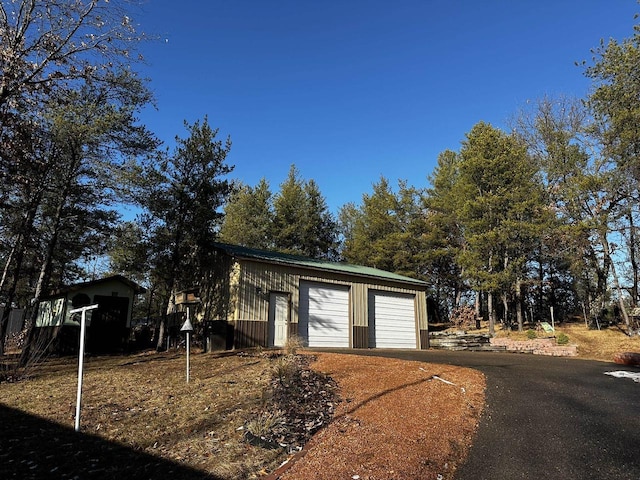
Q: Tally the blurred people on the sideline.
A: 0